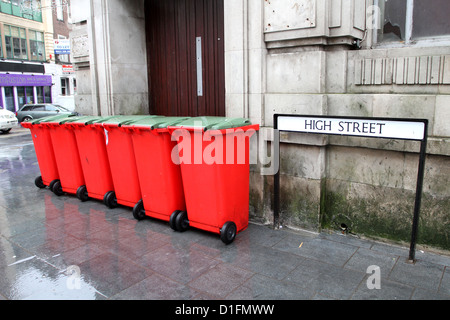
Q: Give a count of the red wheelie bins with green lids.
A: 6